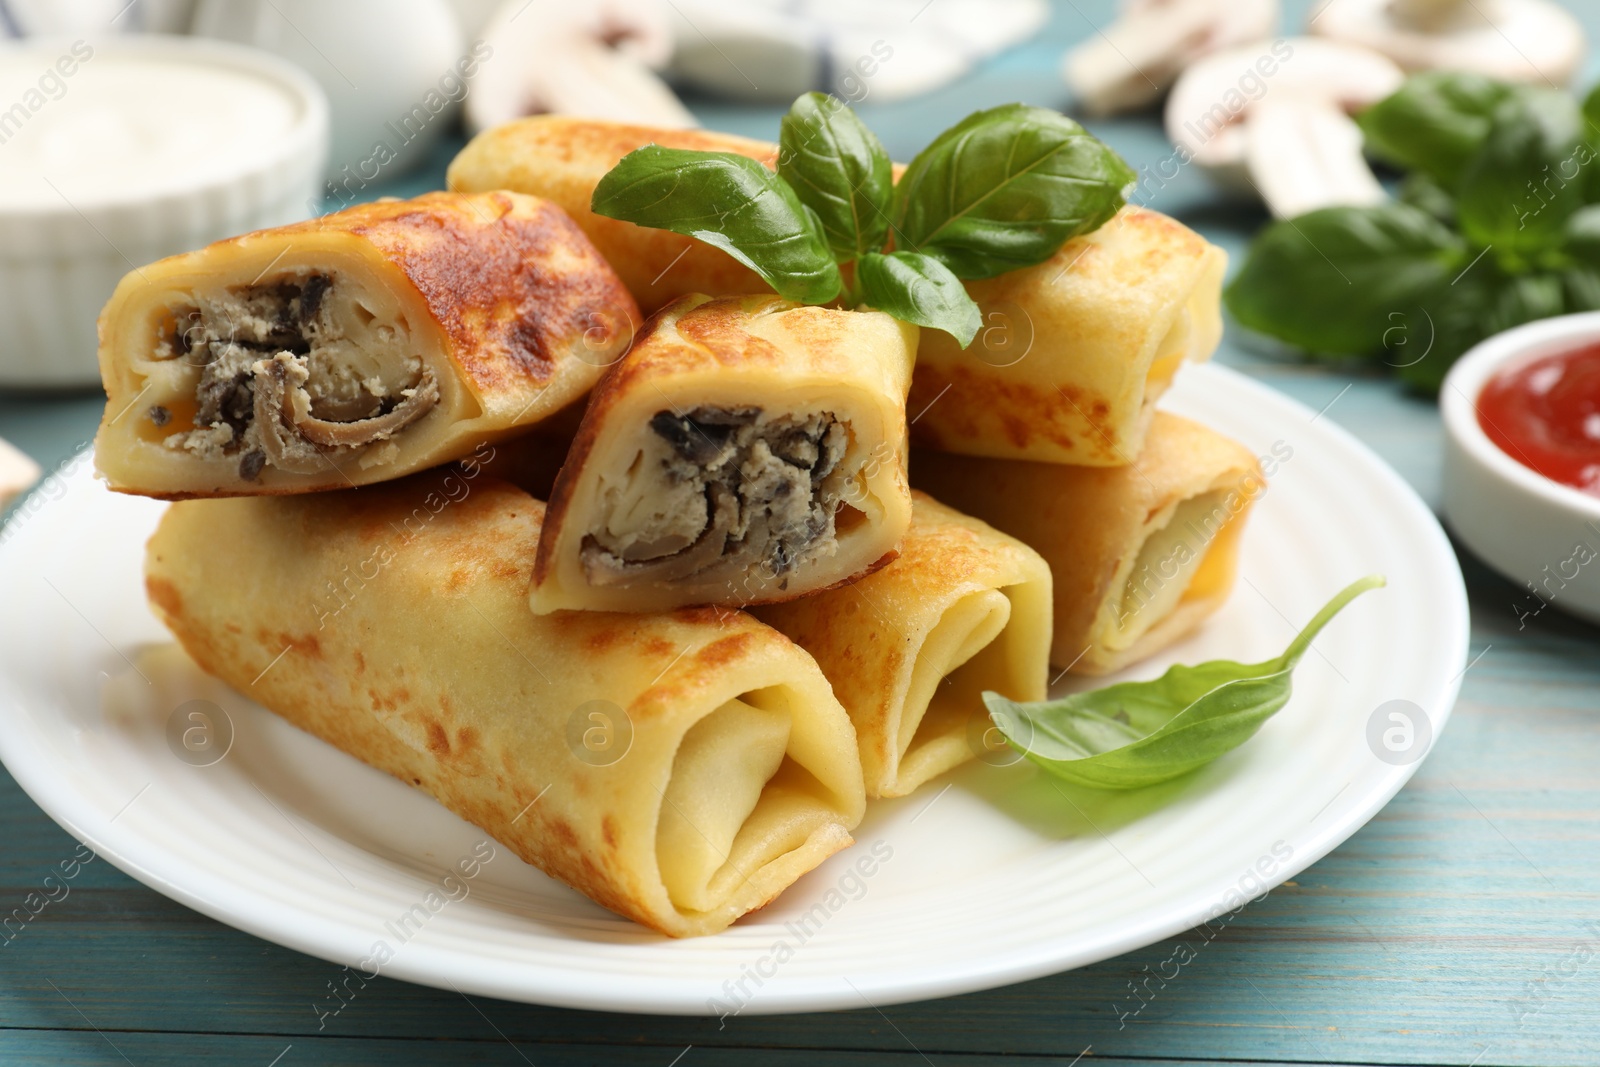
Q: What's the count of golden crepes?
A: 7